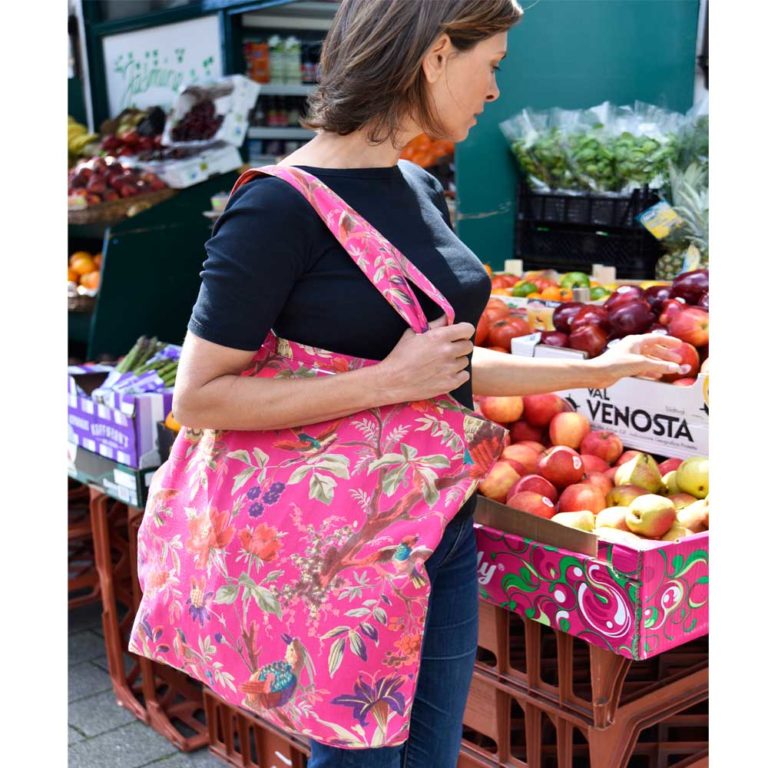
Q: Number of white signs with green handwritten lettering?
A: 1